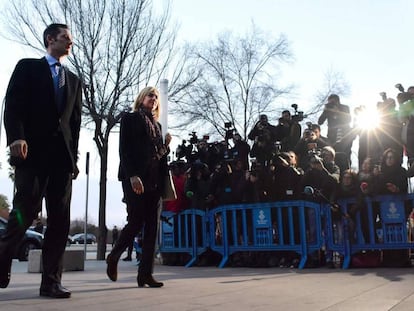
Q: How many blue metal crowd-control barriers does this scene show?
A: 3